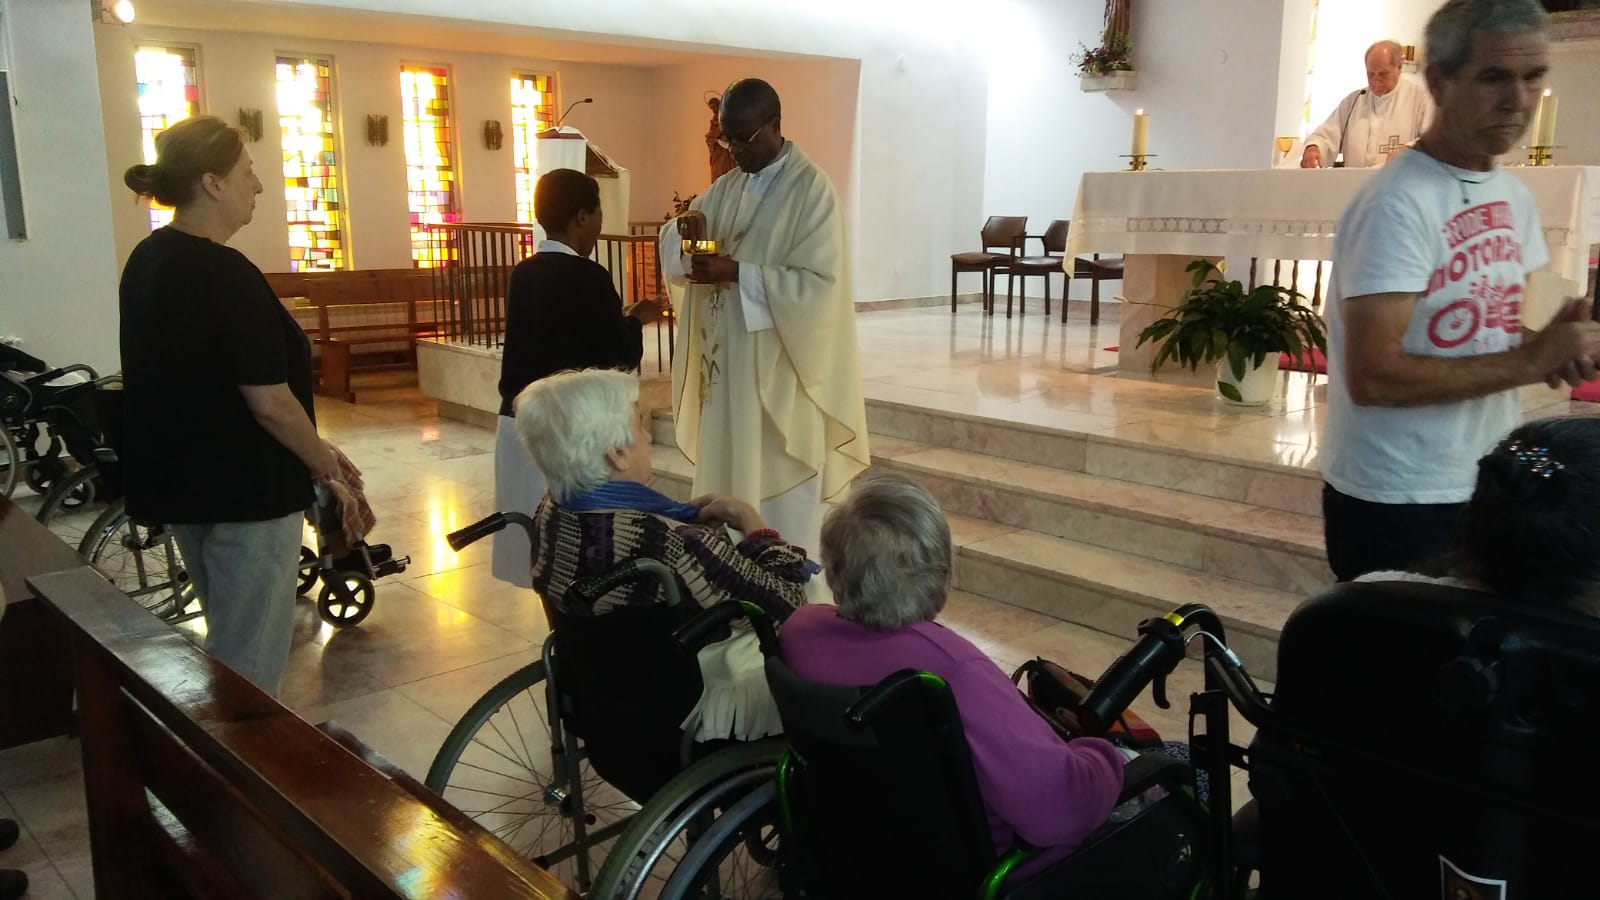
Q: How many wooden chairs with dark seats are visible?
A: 3